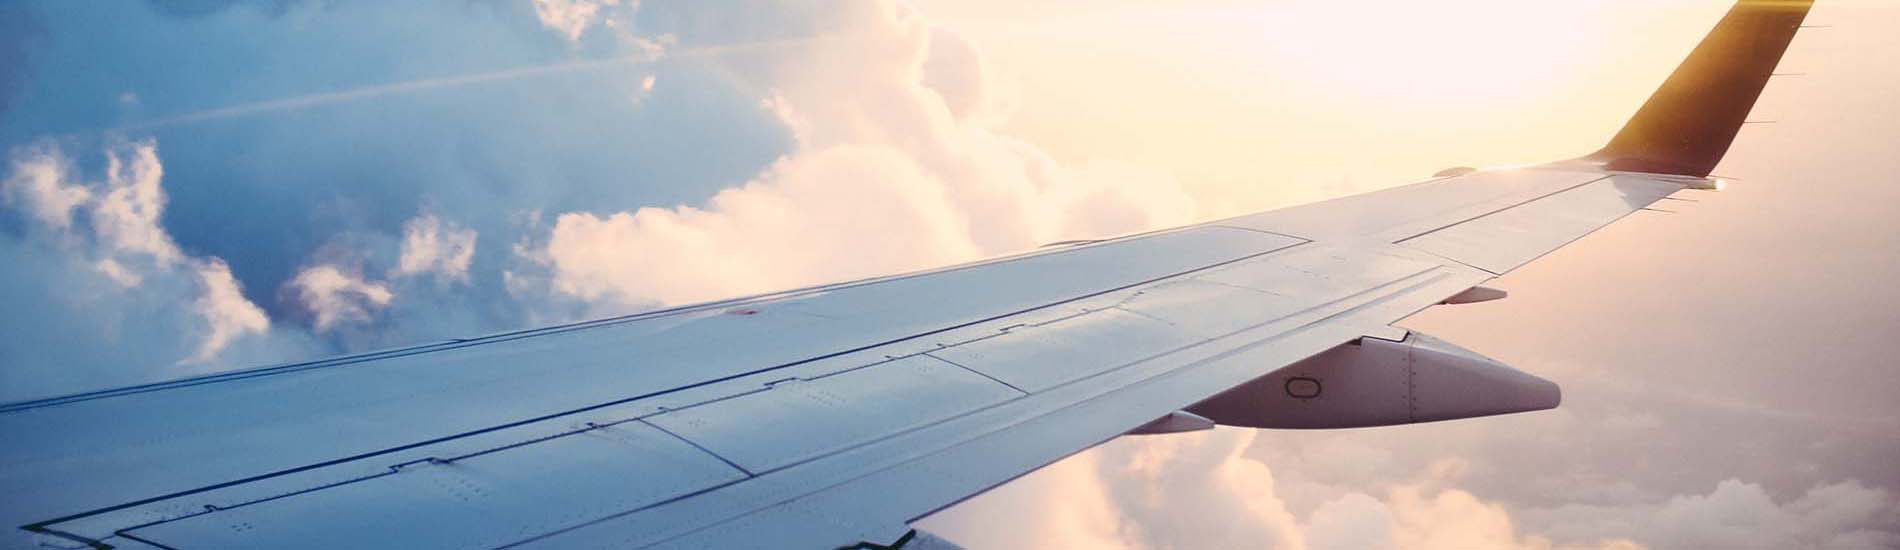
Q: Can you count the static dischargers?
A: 6